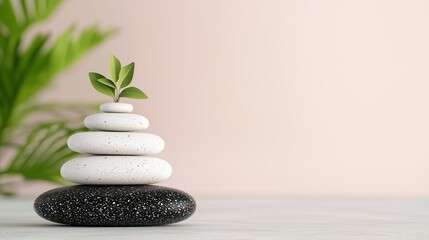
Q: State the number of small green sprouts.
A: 1